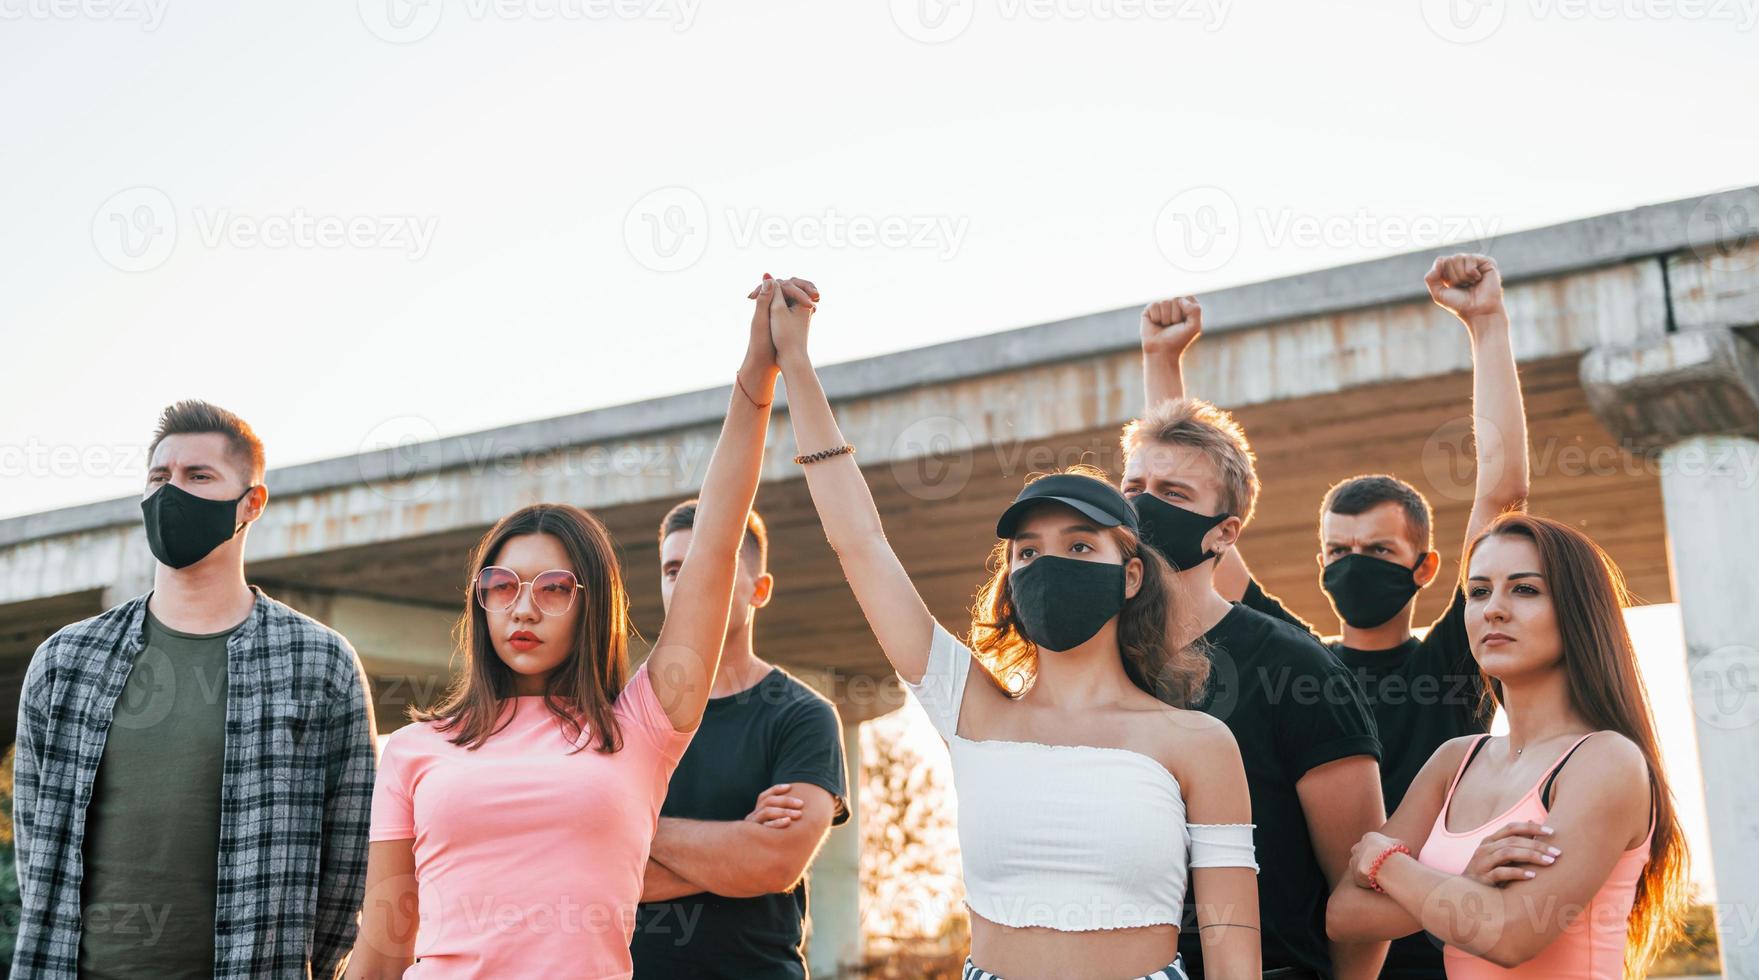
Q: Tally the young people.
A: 7